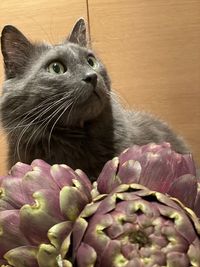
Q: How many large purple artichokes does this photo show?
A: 3